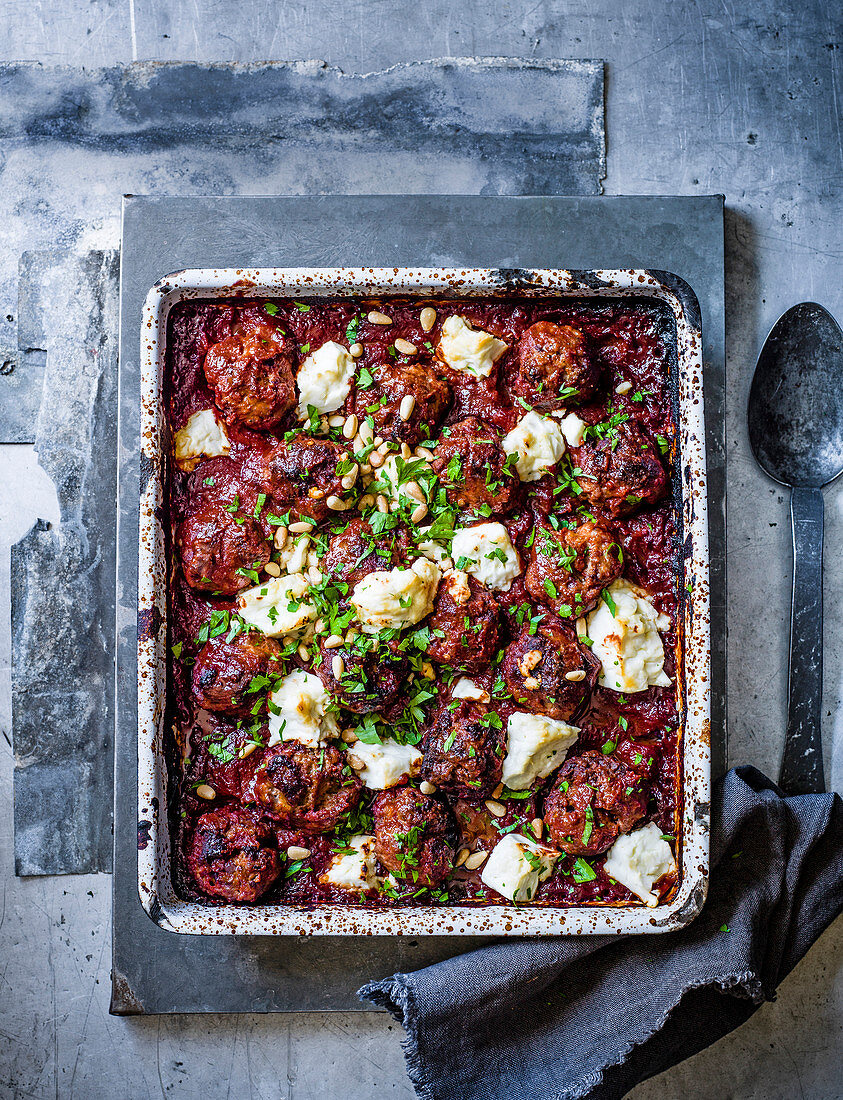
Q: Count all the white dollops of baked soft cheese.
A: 14